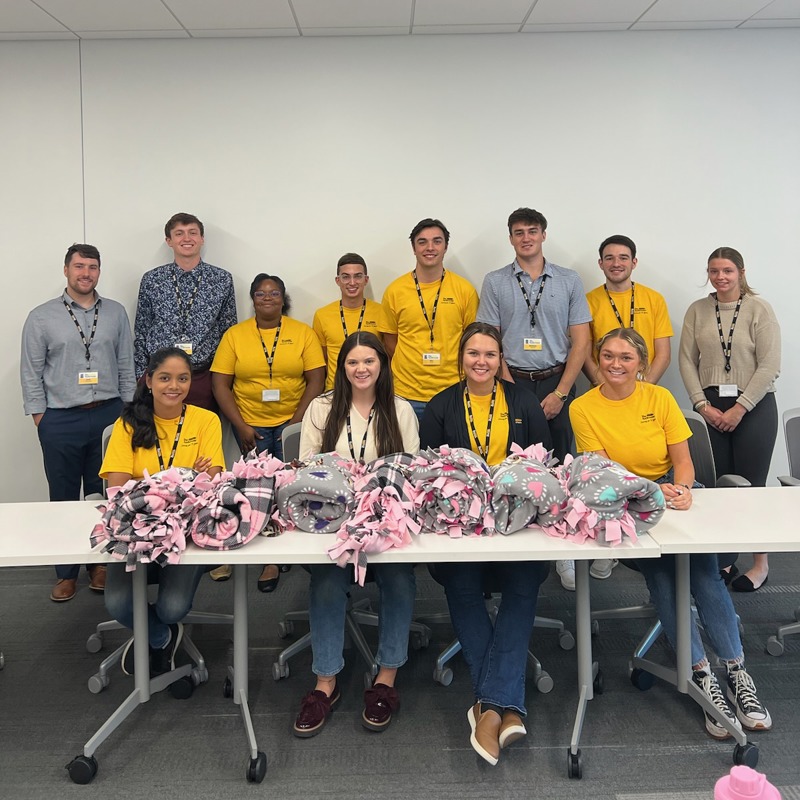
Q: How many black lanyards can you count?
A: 11